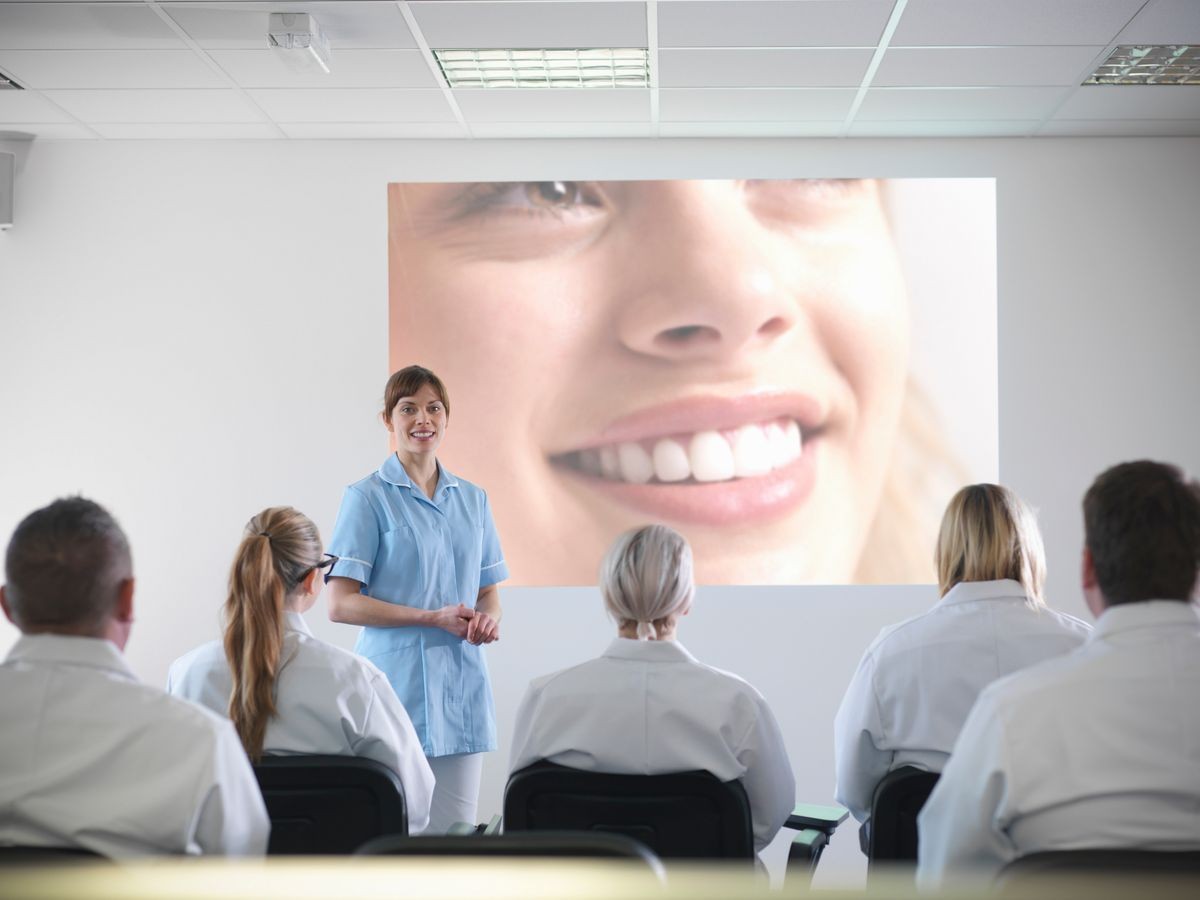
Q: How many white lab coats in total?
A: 5